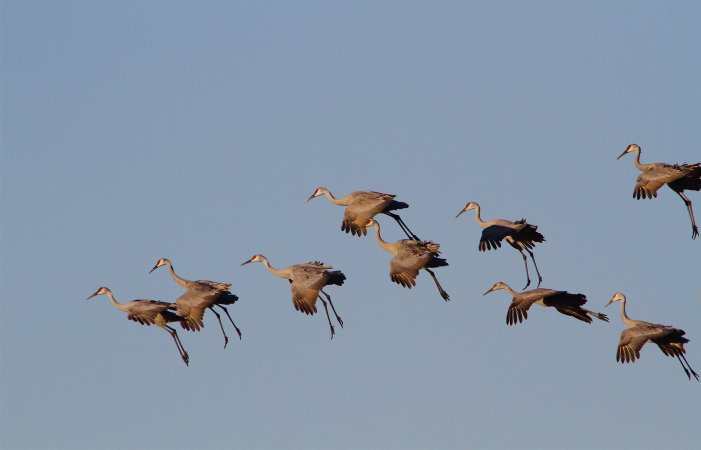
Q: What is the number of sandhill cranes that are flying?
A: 9